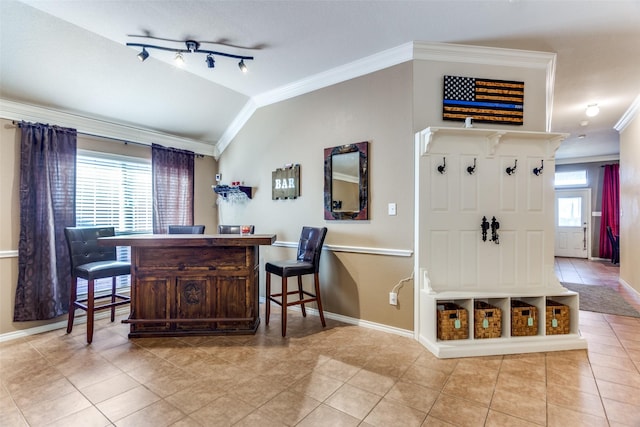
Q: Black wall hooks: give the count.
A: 4